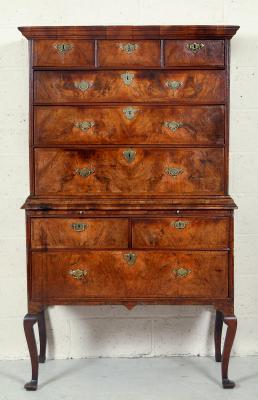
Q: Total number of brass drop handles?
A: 13